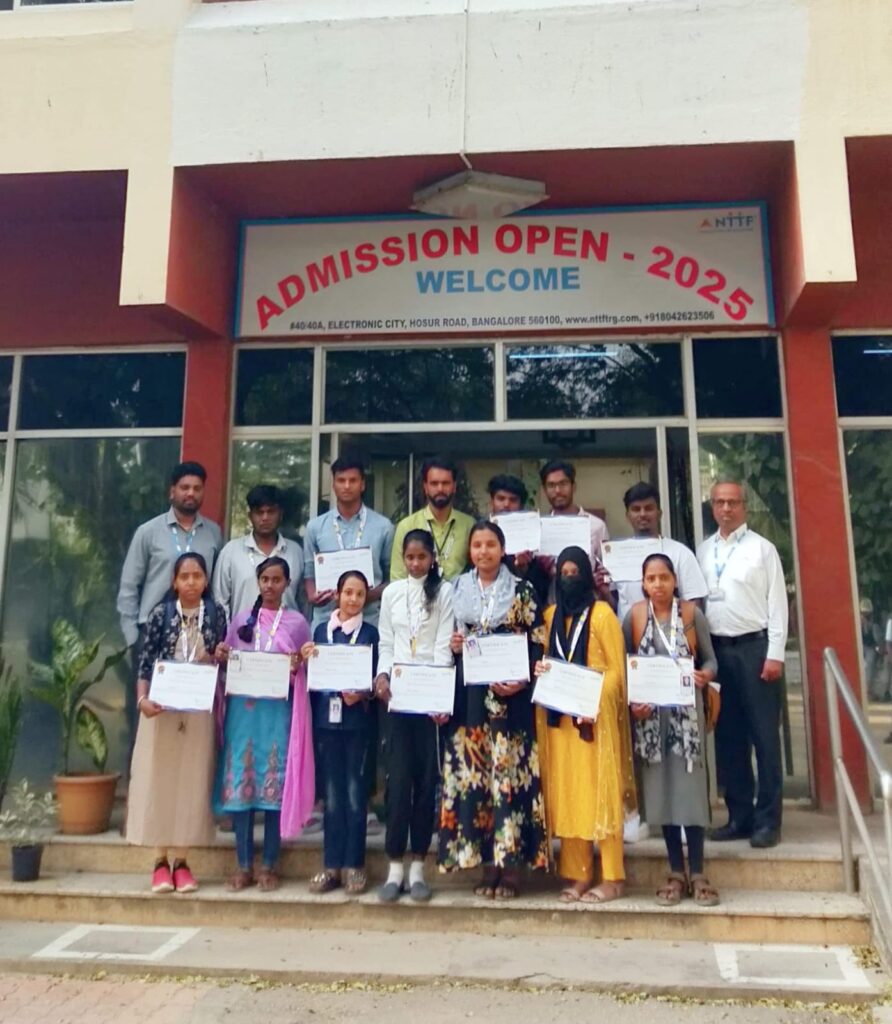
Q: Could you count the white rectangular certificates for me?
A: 11